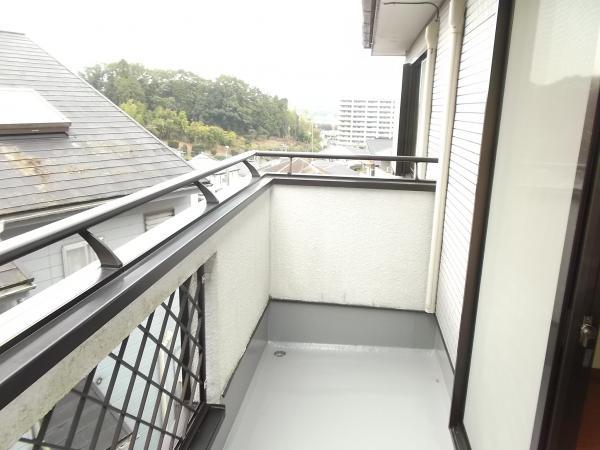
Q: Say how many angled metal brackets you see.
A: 3